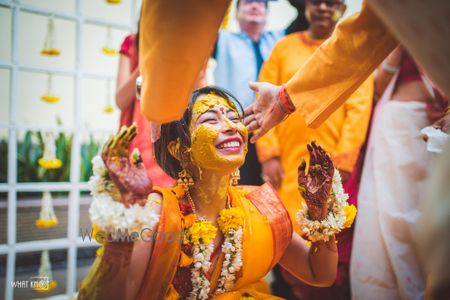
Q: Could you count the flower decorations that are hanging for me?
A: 8